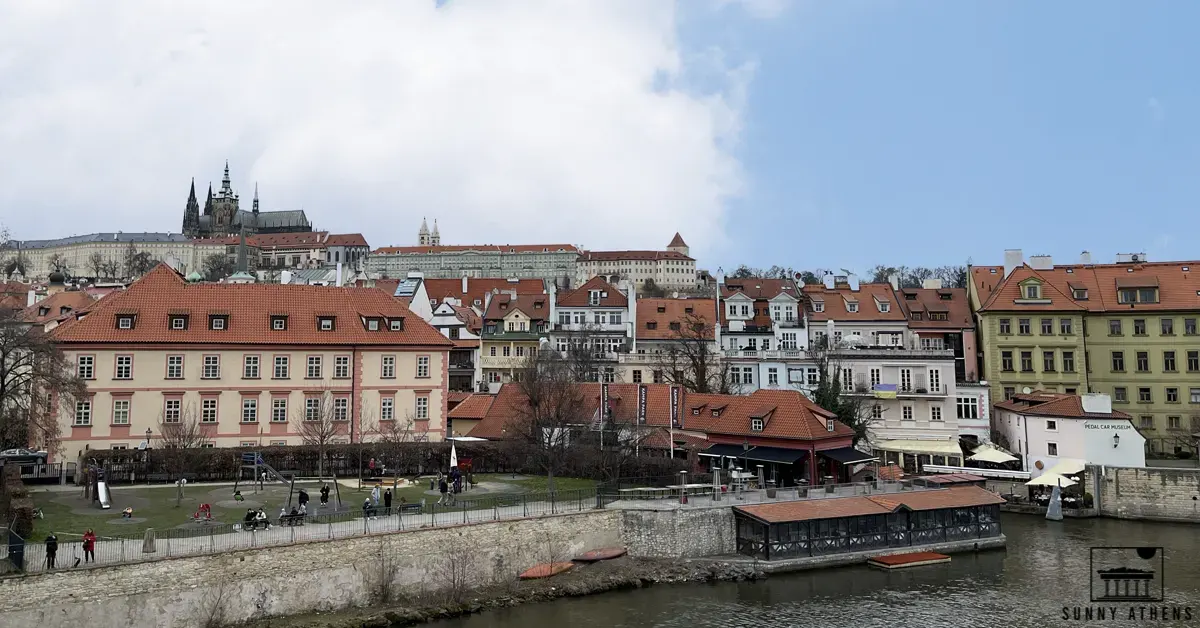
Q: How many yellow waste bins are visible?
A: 0